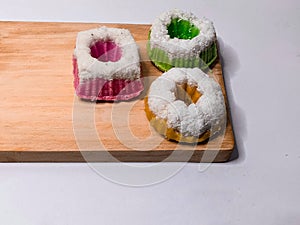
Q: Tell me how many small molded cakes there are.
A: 3